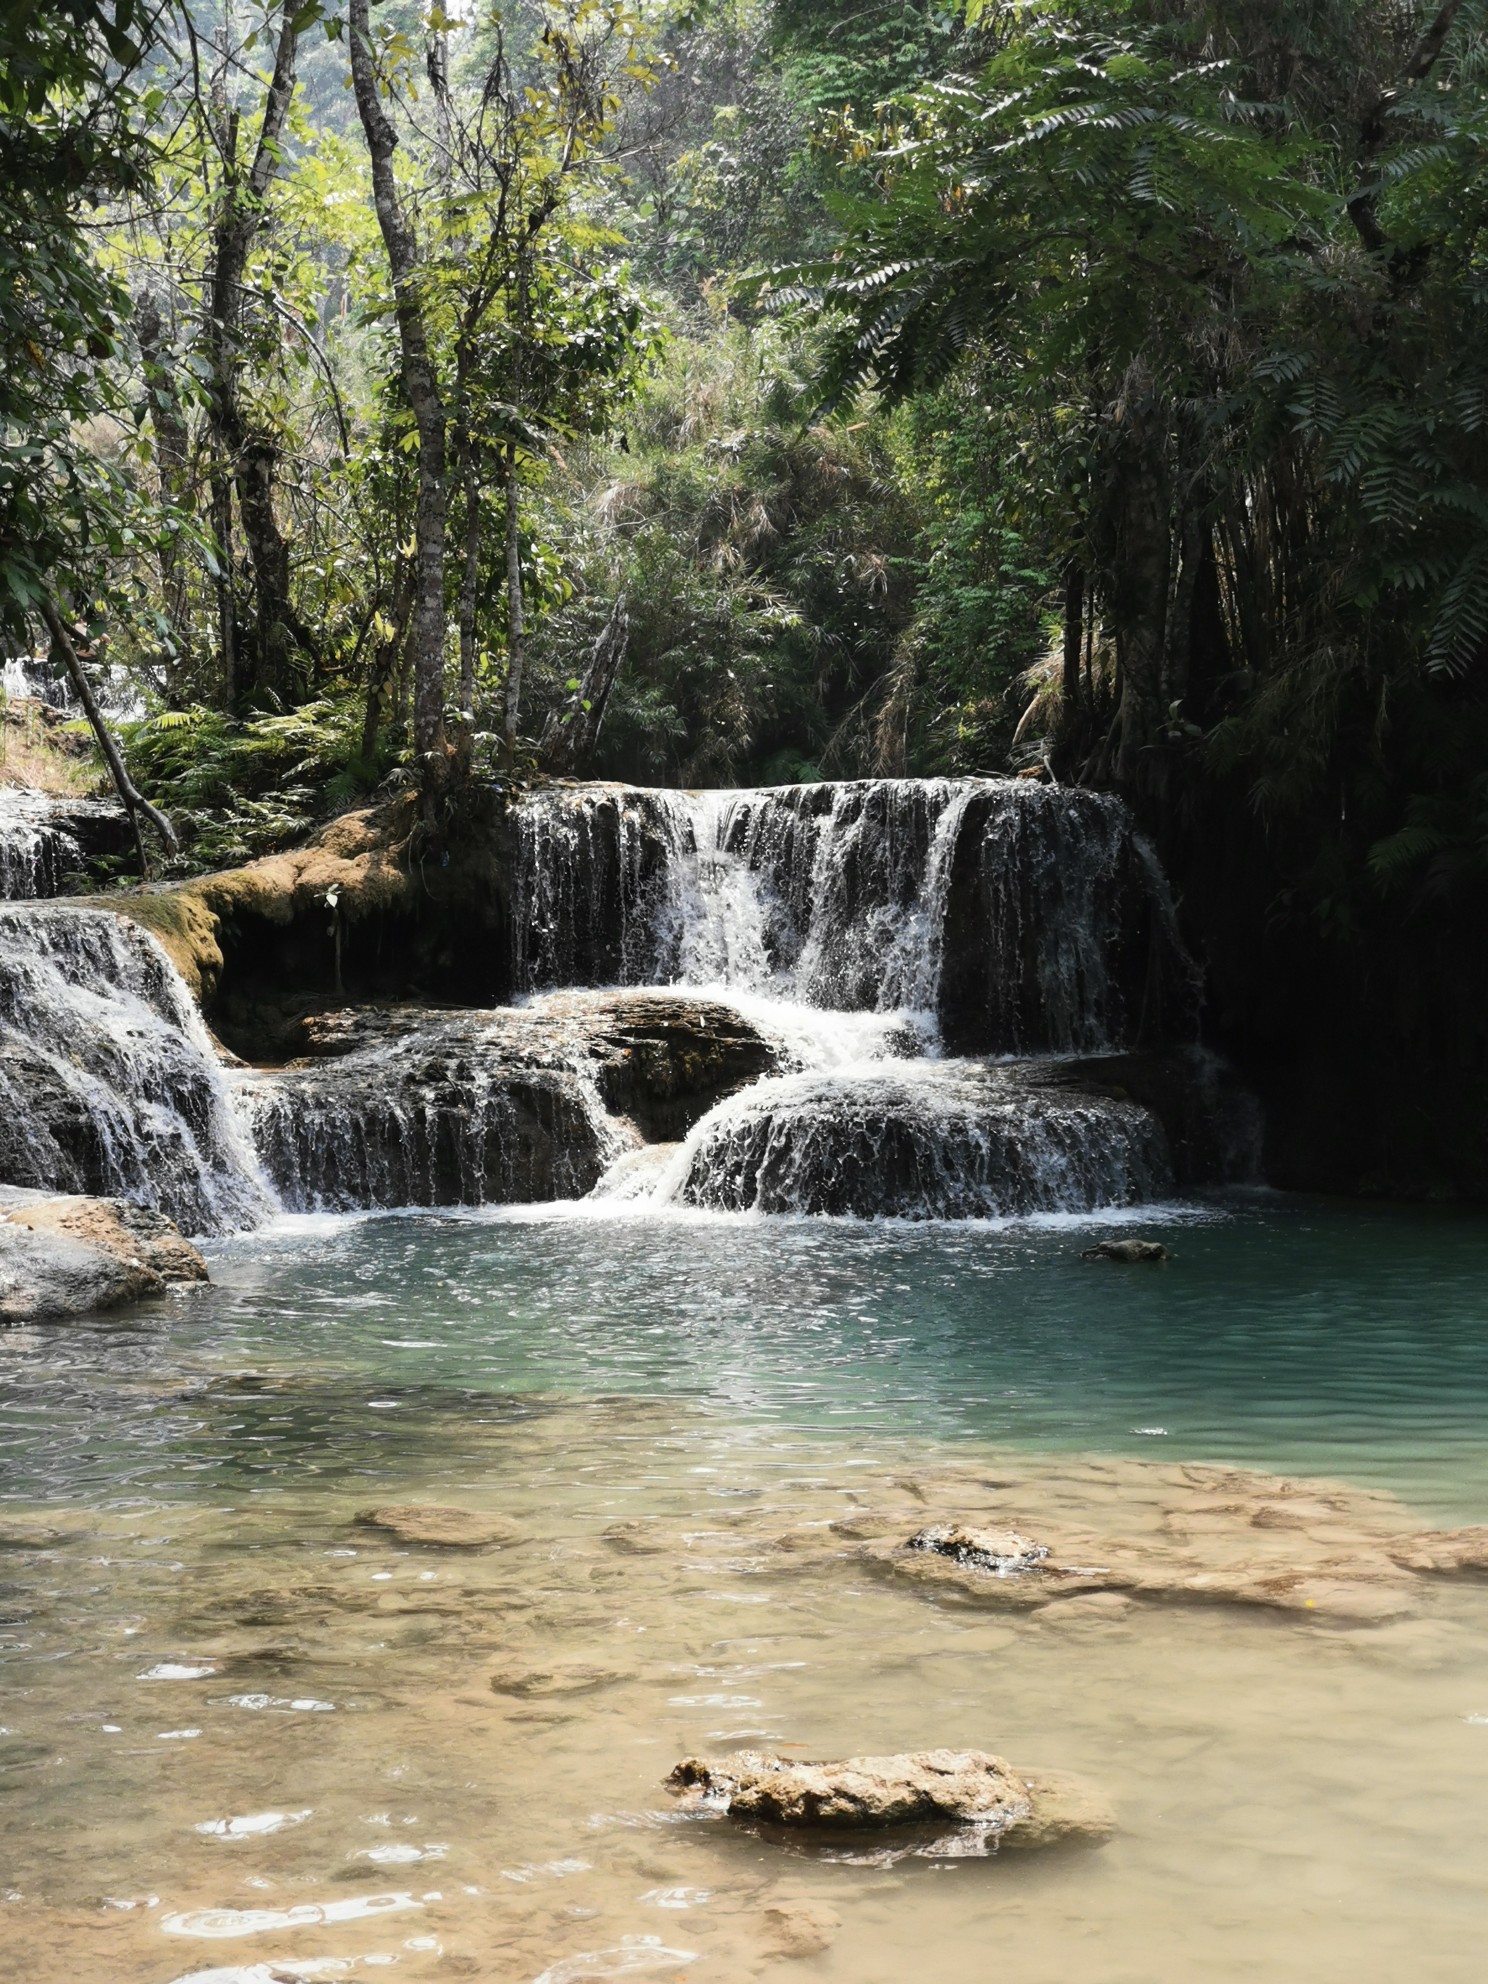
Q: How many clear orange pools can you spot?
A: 0